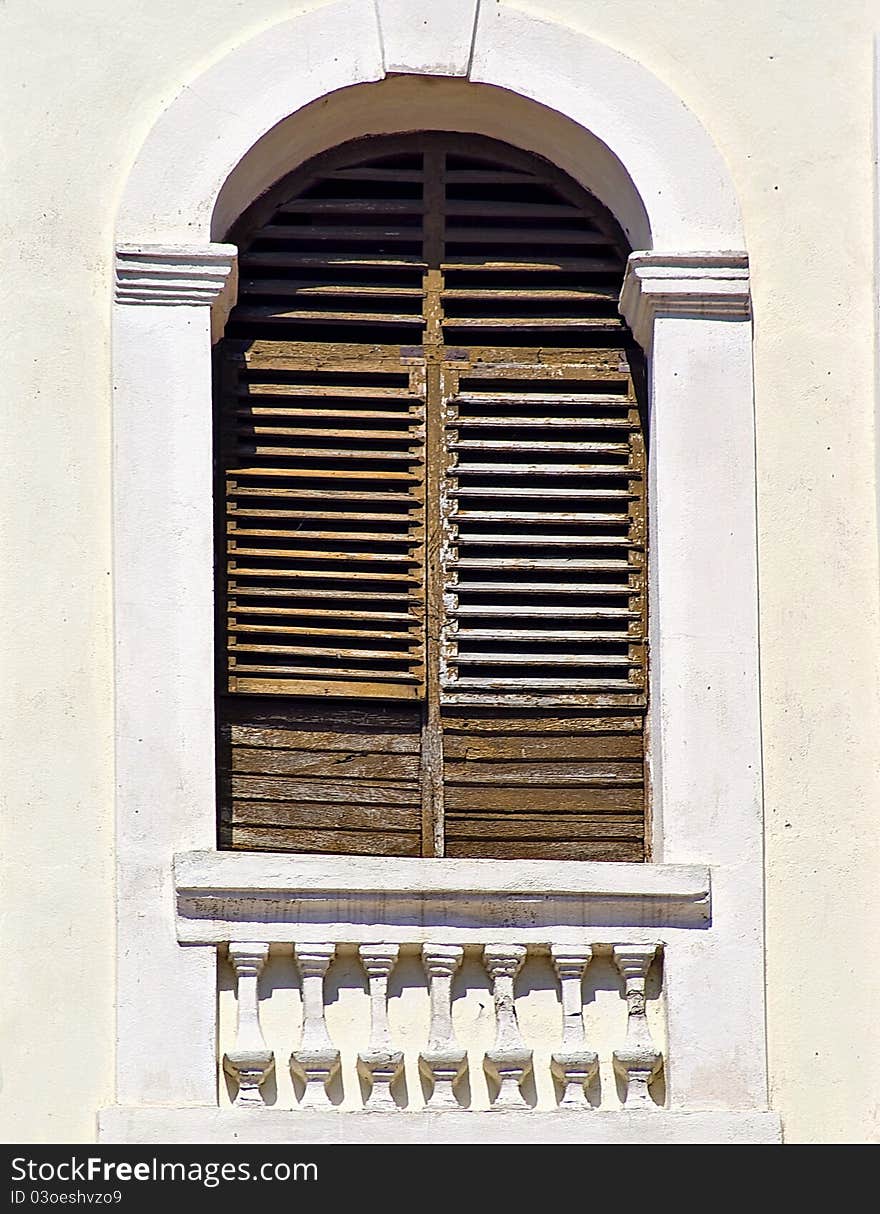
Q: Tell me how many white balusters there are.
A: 7